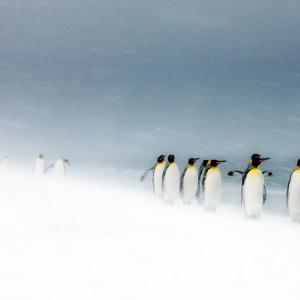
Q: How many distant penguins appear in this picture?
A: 3